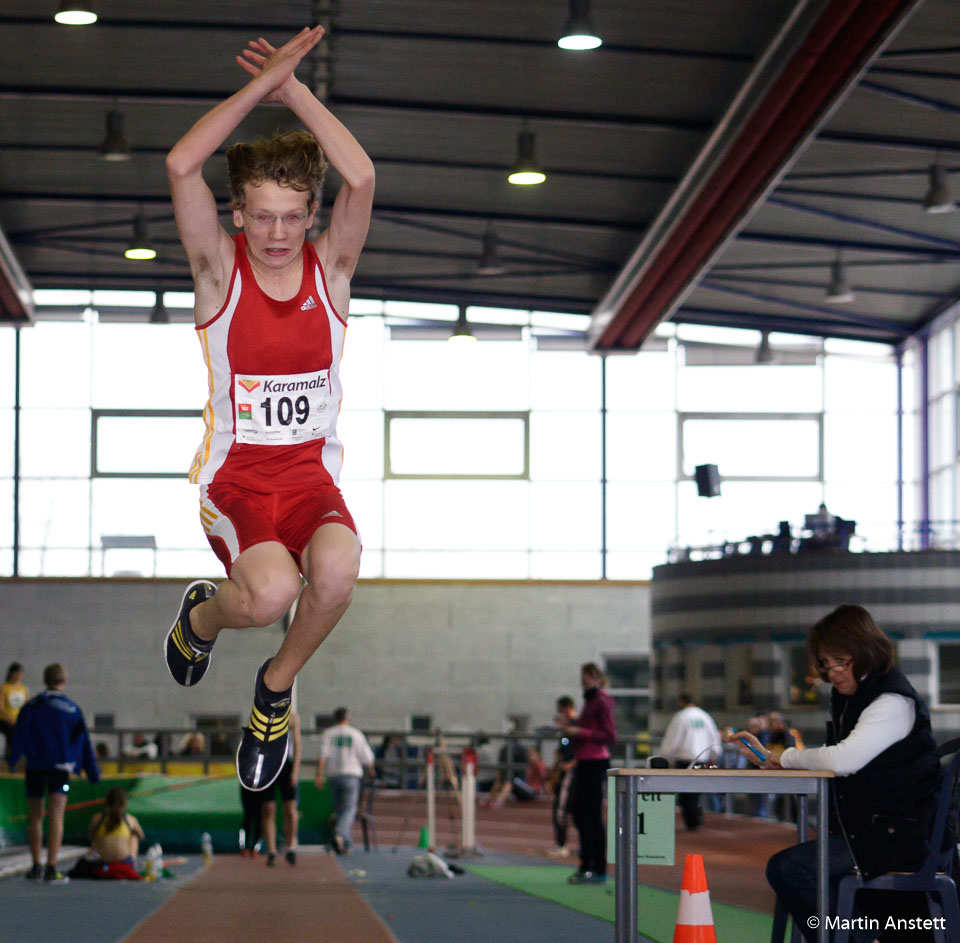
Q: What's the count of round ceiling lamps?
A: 11